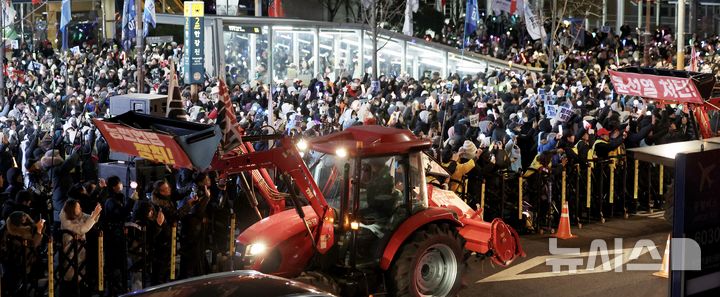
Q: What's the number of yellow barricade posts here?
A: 12